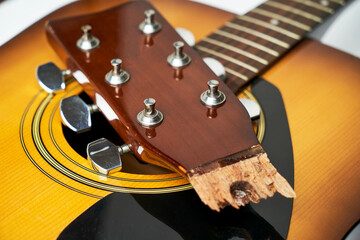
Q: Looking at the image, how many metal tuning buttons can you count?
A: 6